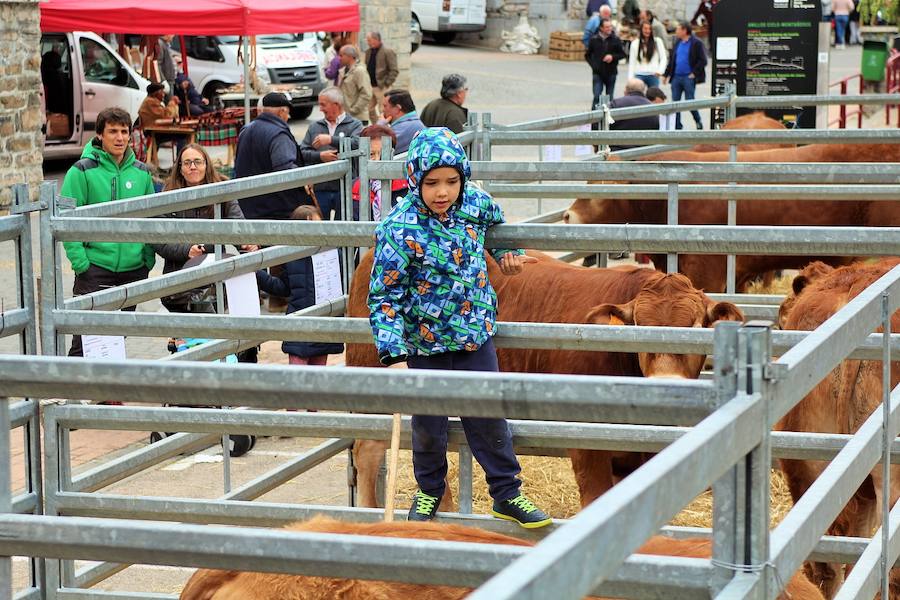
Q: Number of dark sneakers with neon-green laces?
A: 2